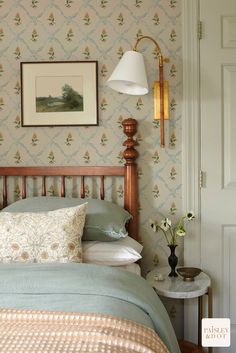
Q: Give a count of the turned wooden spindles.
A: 6